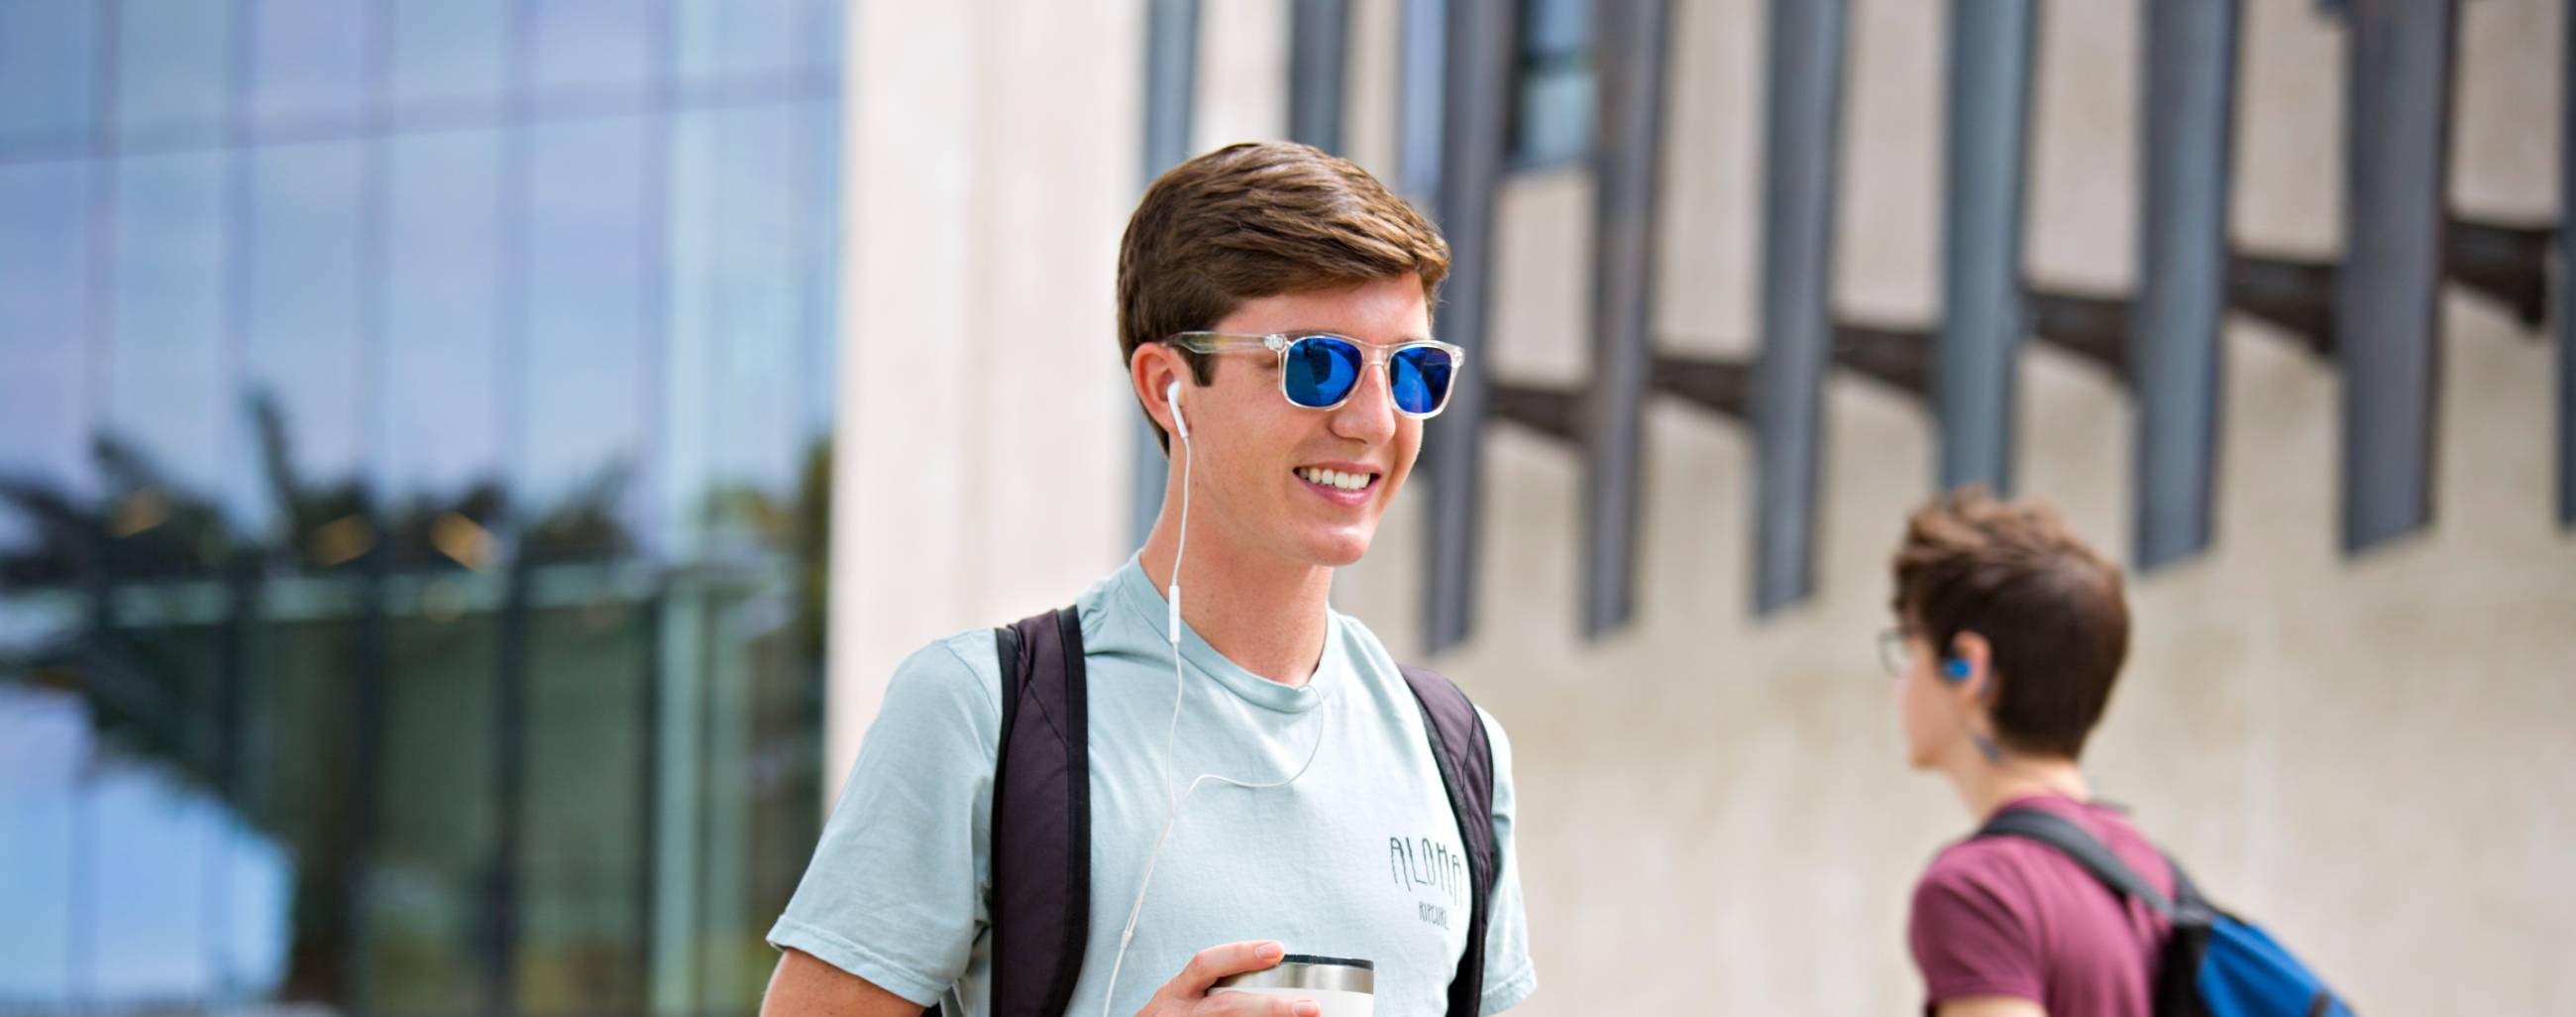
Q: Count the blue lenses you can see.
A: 2